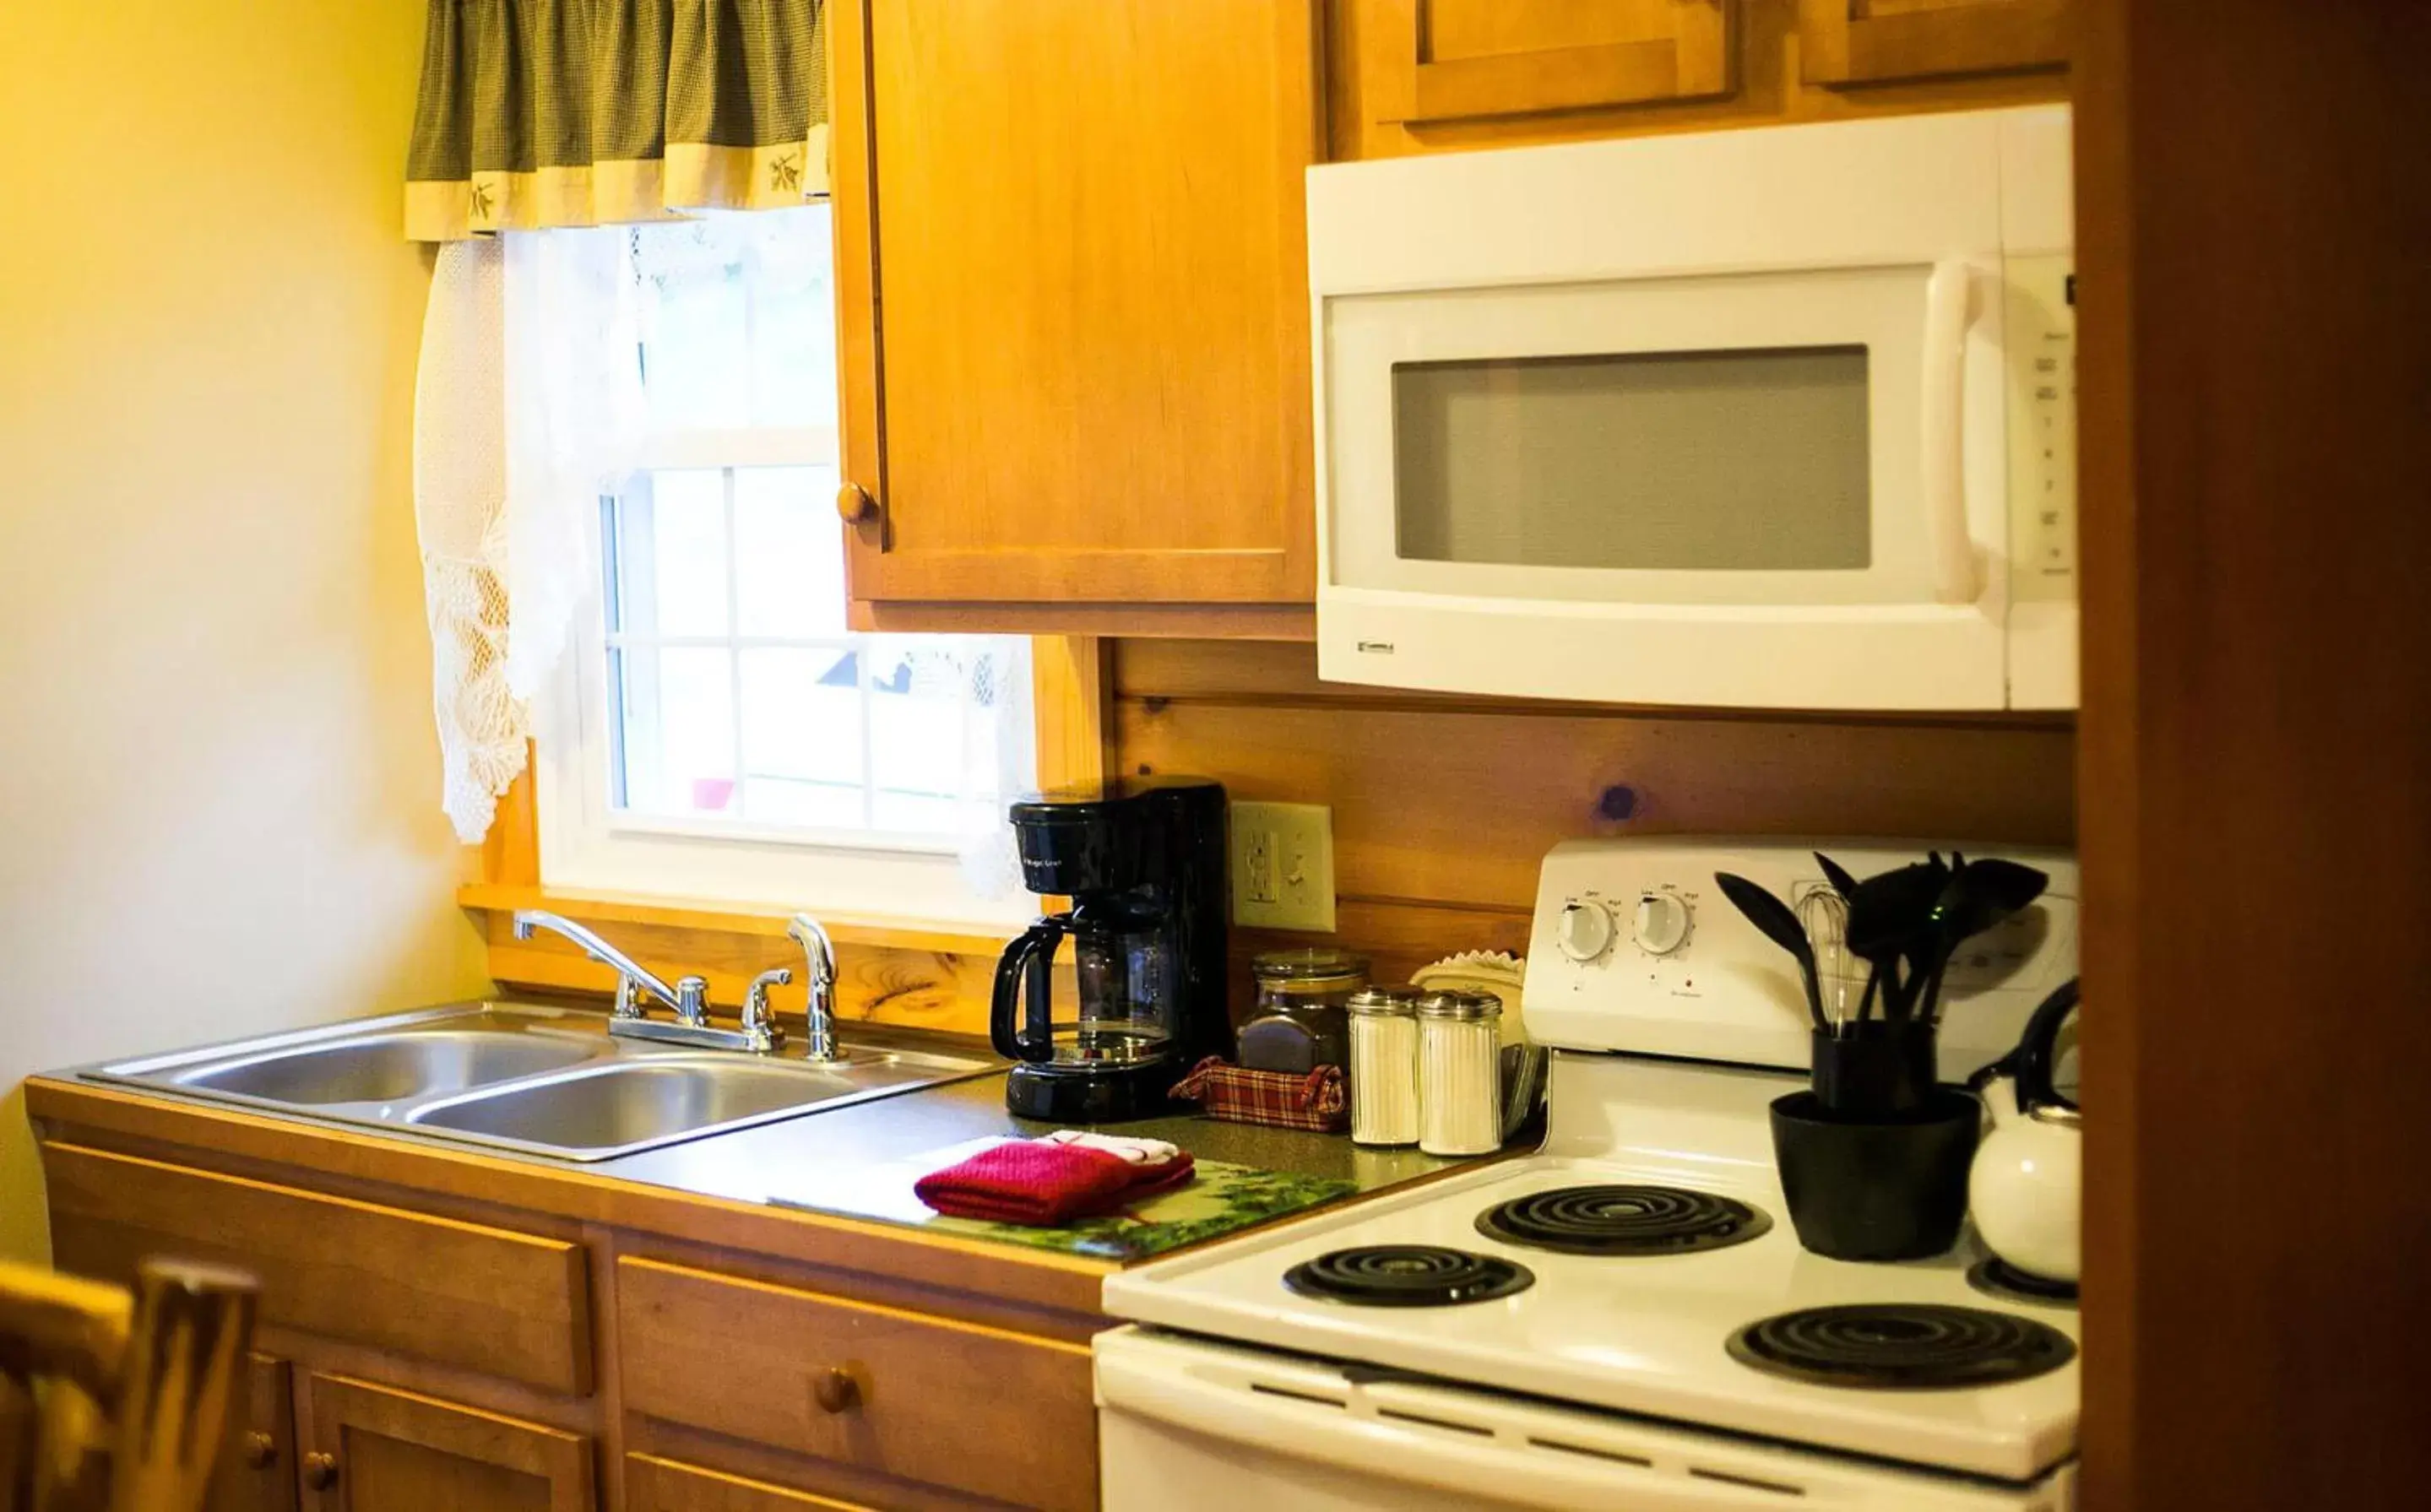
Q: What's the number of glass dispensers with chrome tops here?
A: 2